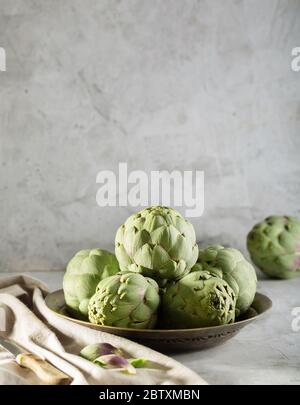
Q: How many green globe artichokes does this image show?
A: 6